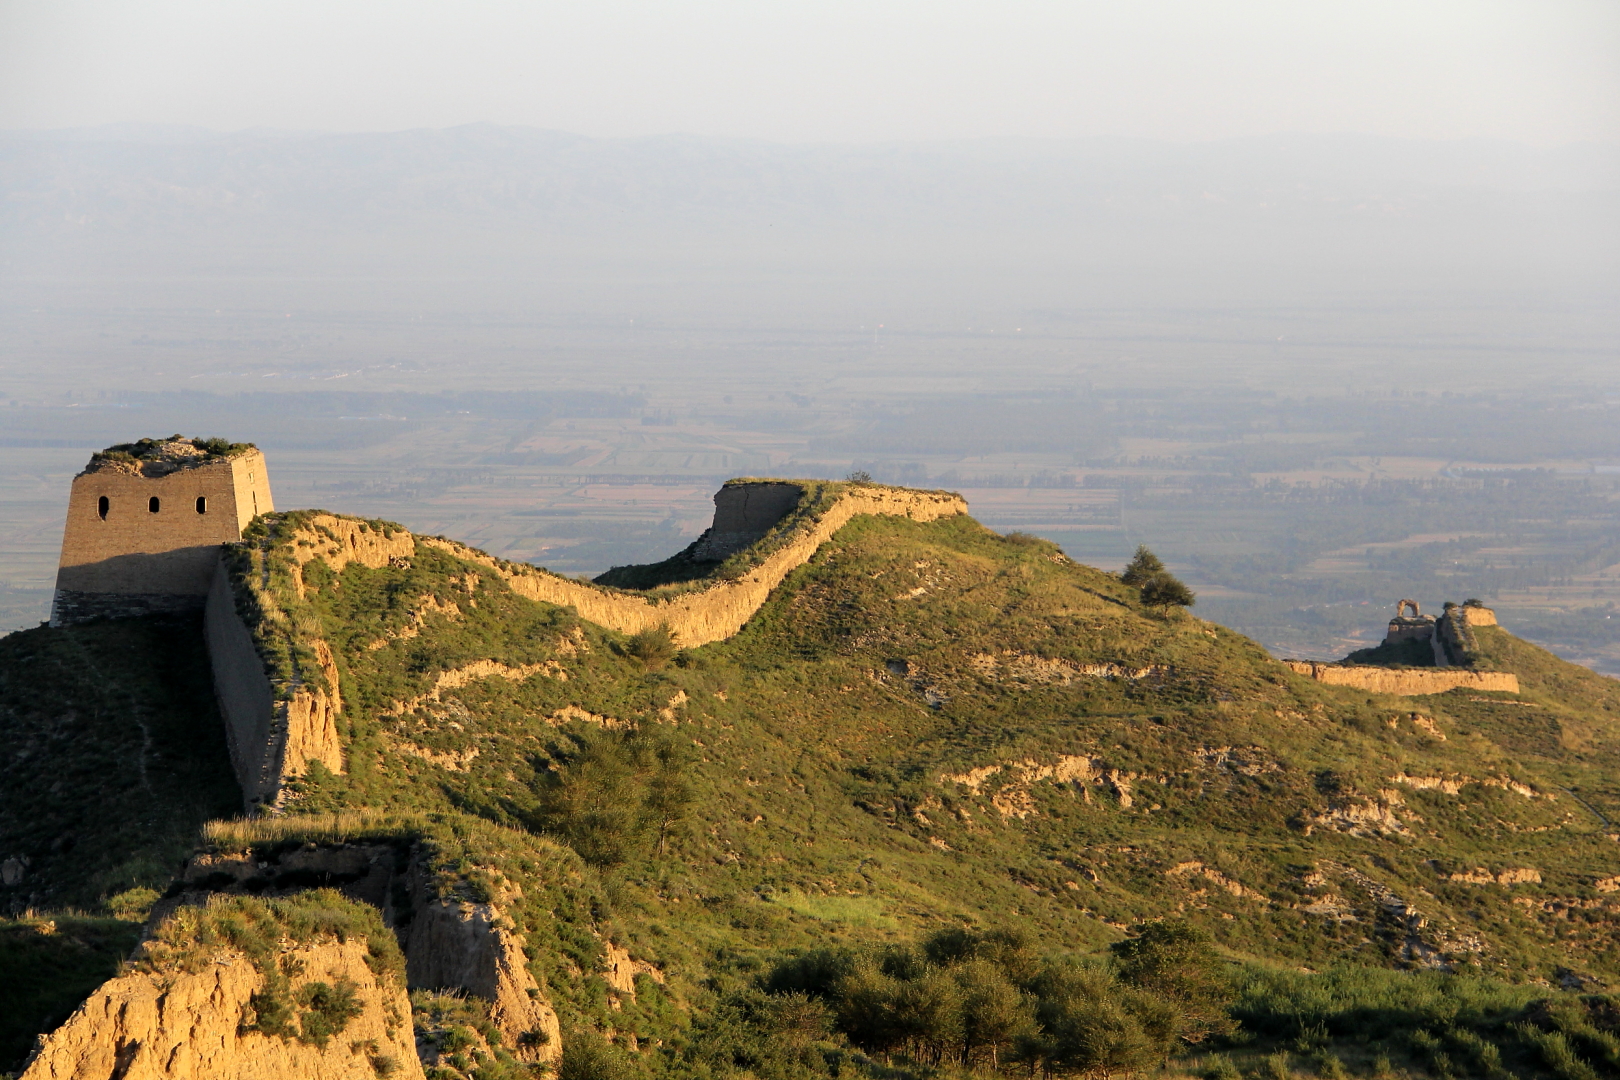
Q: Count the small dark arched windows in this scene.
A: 3